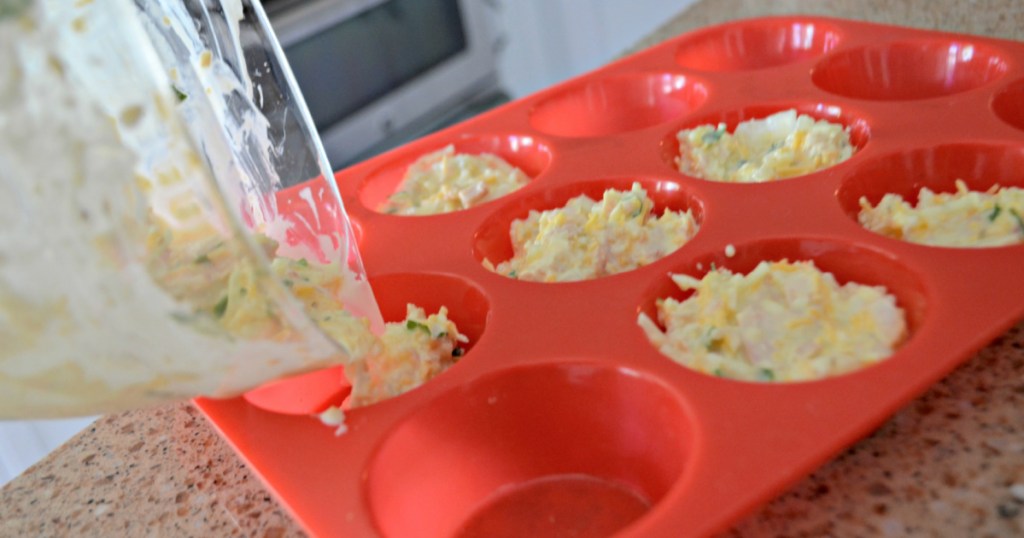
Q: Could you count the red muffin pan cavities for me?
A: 11